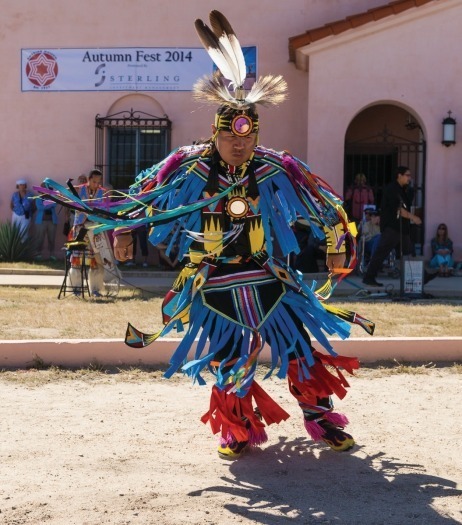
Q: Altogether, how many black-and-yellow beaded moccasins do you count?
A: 2